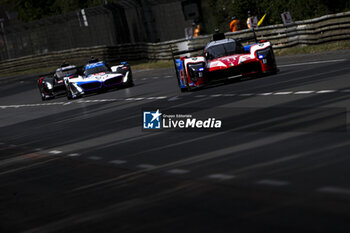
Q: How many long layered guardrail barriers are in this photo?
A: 1